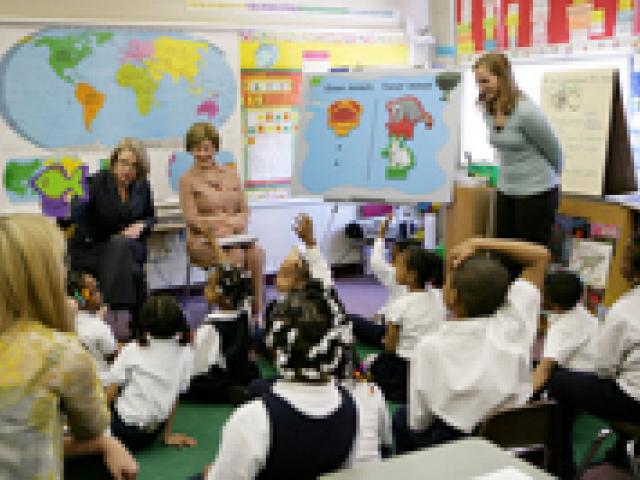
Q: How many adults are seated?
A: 3